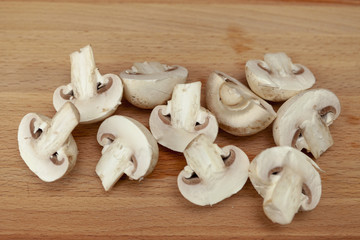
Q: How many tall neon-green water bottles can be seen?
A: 0